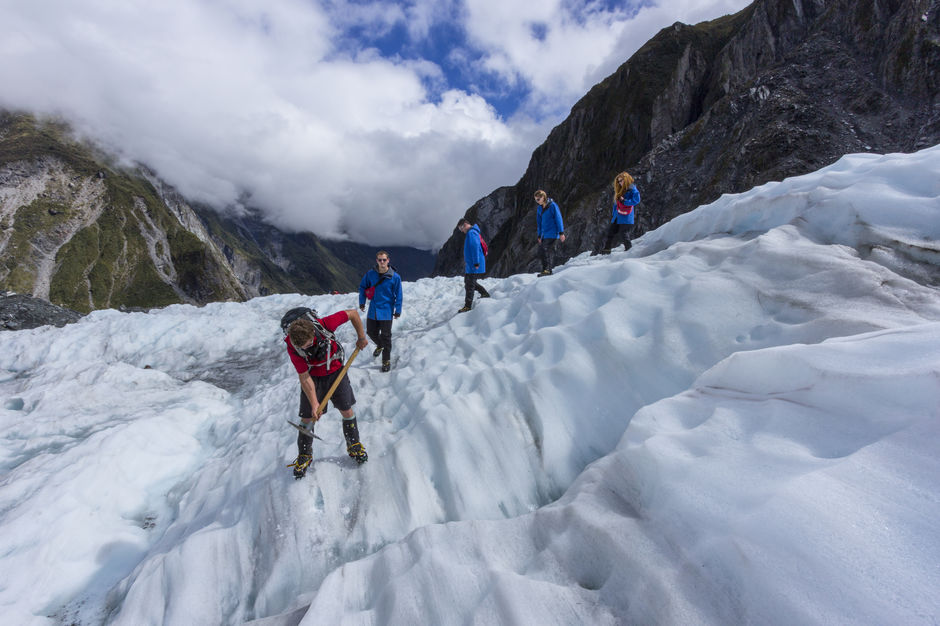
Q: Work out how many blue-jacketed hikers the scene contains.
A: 4